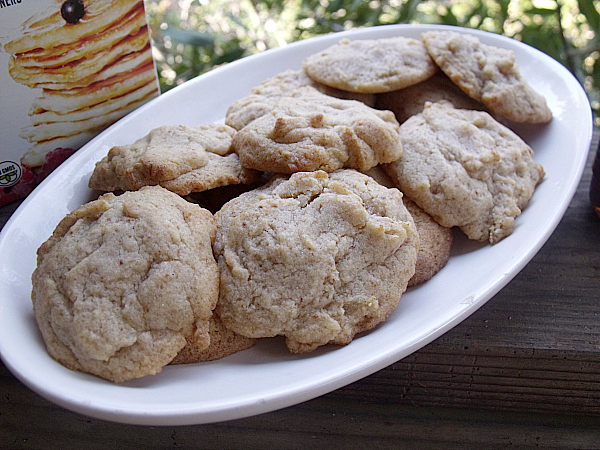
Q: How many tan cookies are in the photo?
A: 11